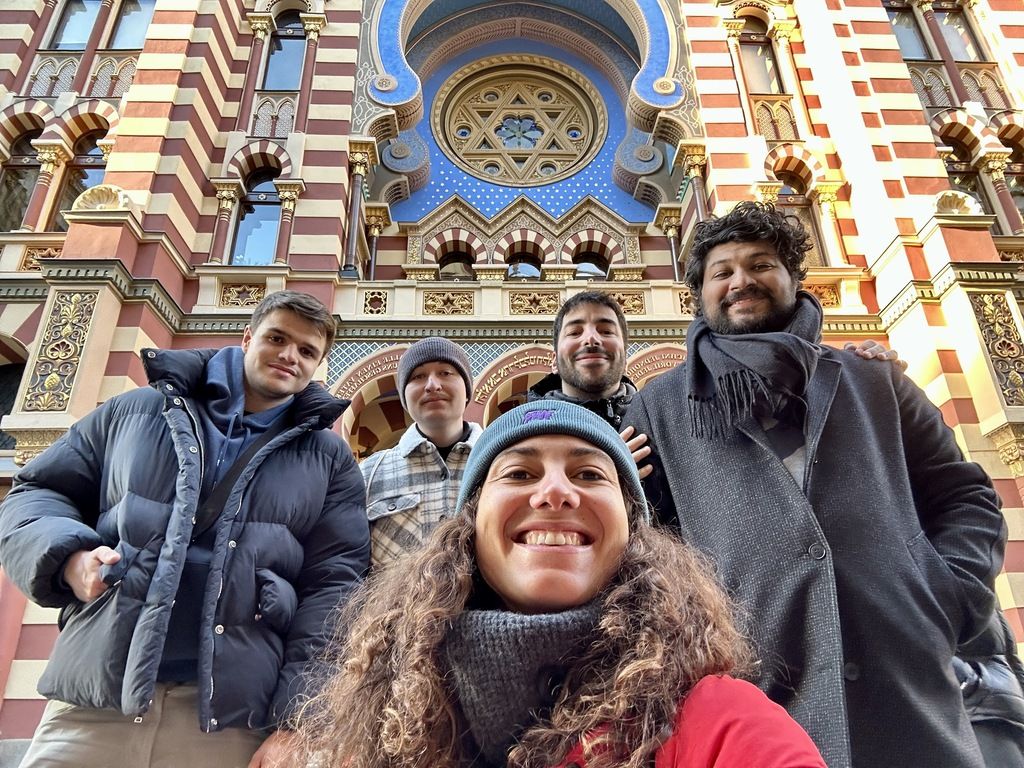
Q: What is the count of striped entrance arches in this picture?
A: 3